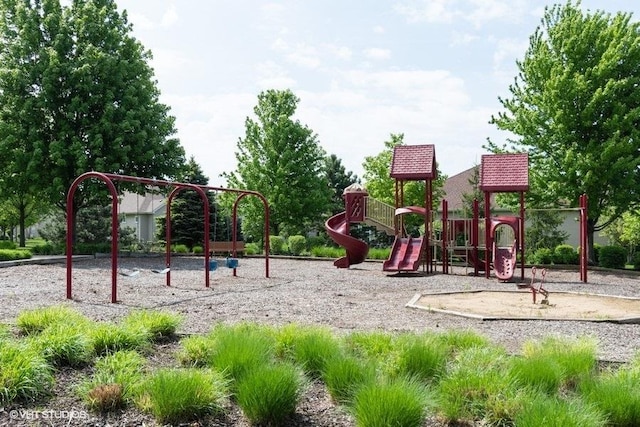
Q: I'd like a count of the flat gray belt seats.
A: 2